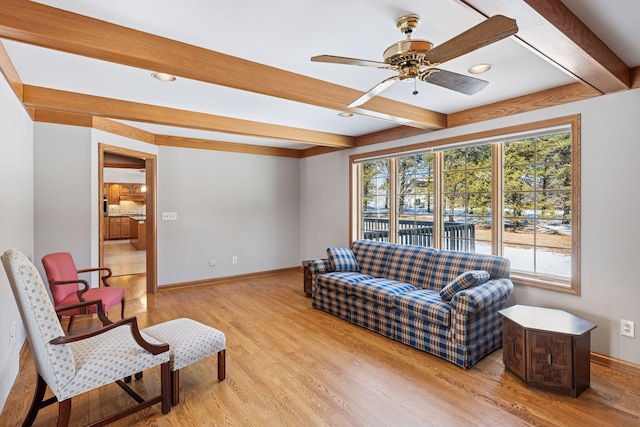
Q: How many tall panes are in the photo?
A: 4